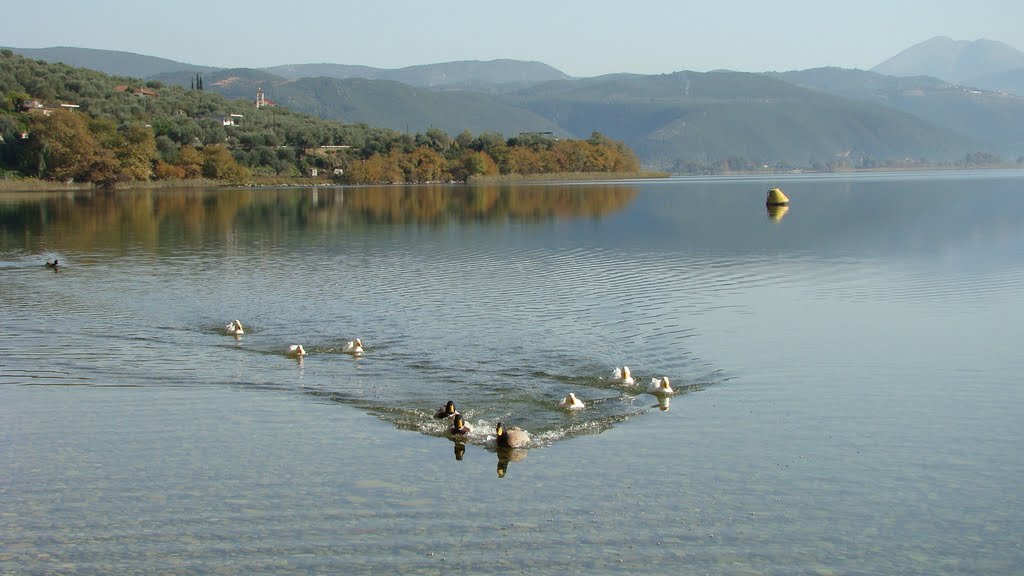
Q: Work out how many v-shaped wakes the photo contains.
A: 1